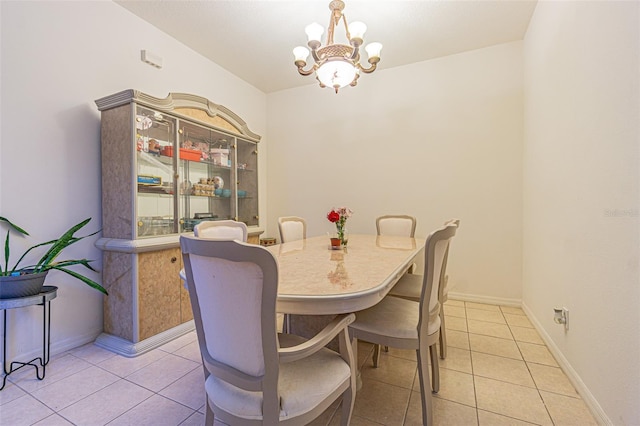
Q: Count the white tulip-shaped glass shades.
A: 4